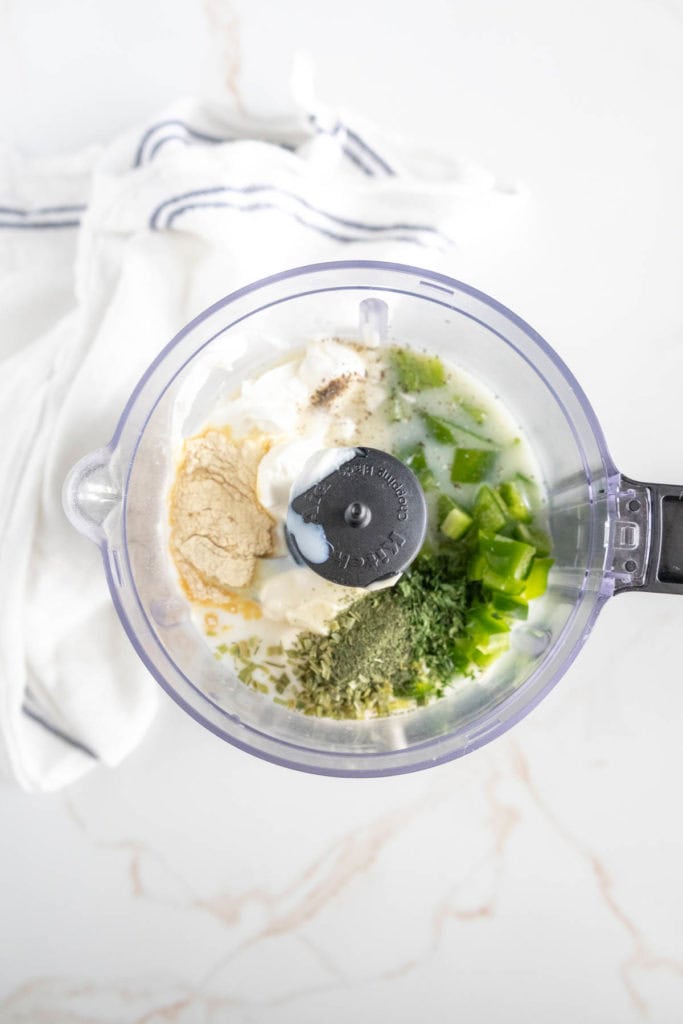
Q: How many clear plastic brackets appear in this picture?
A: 1